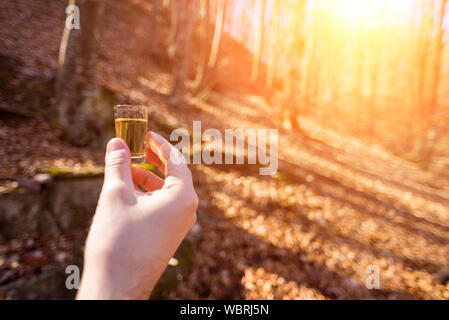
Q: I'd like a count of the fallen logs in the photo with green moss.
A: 1